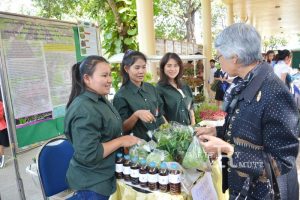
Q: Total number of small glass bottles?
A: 7